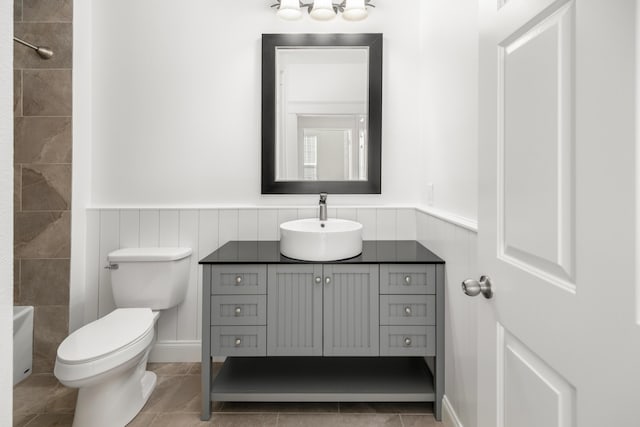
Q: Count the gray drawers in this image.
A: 6